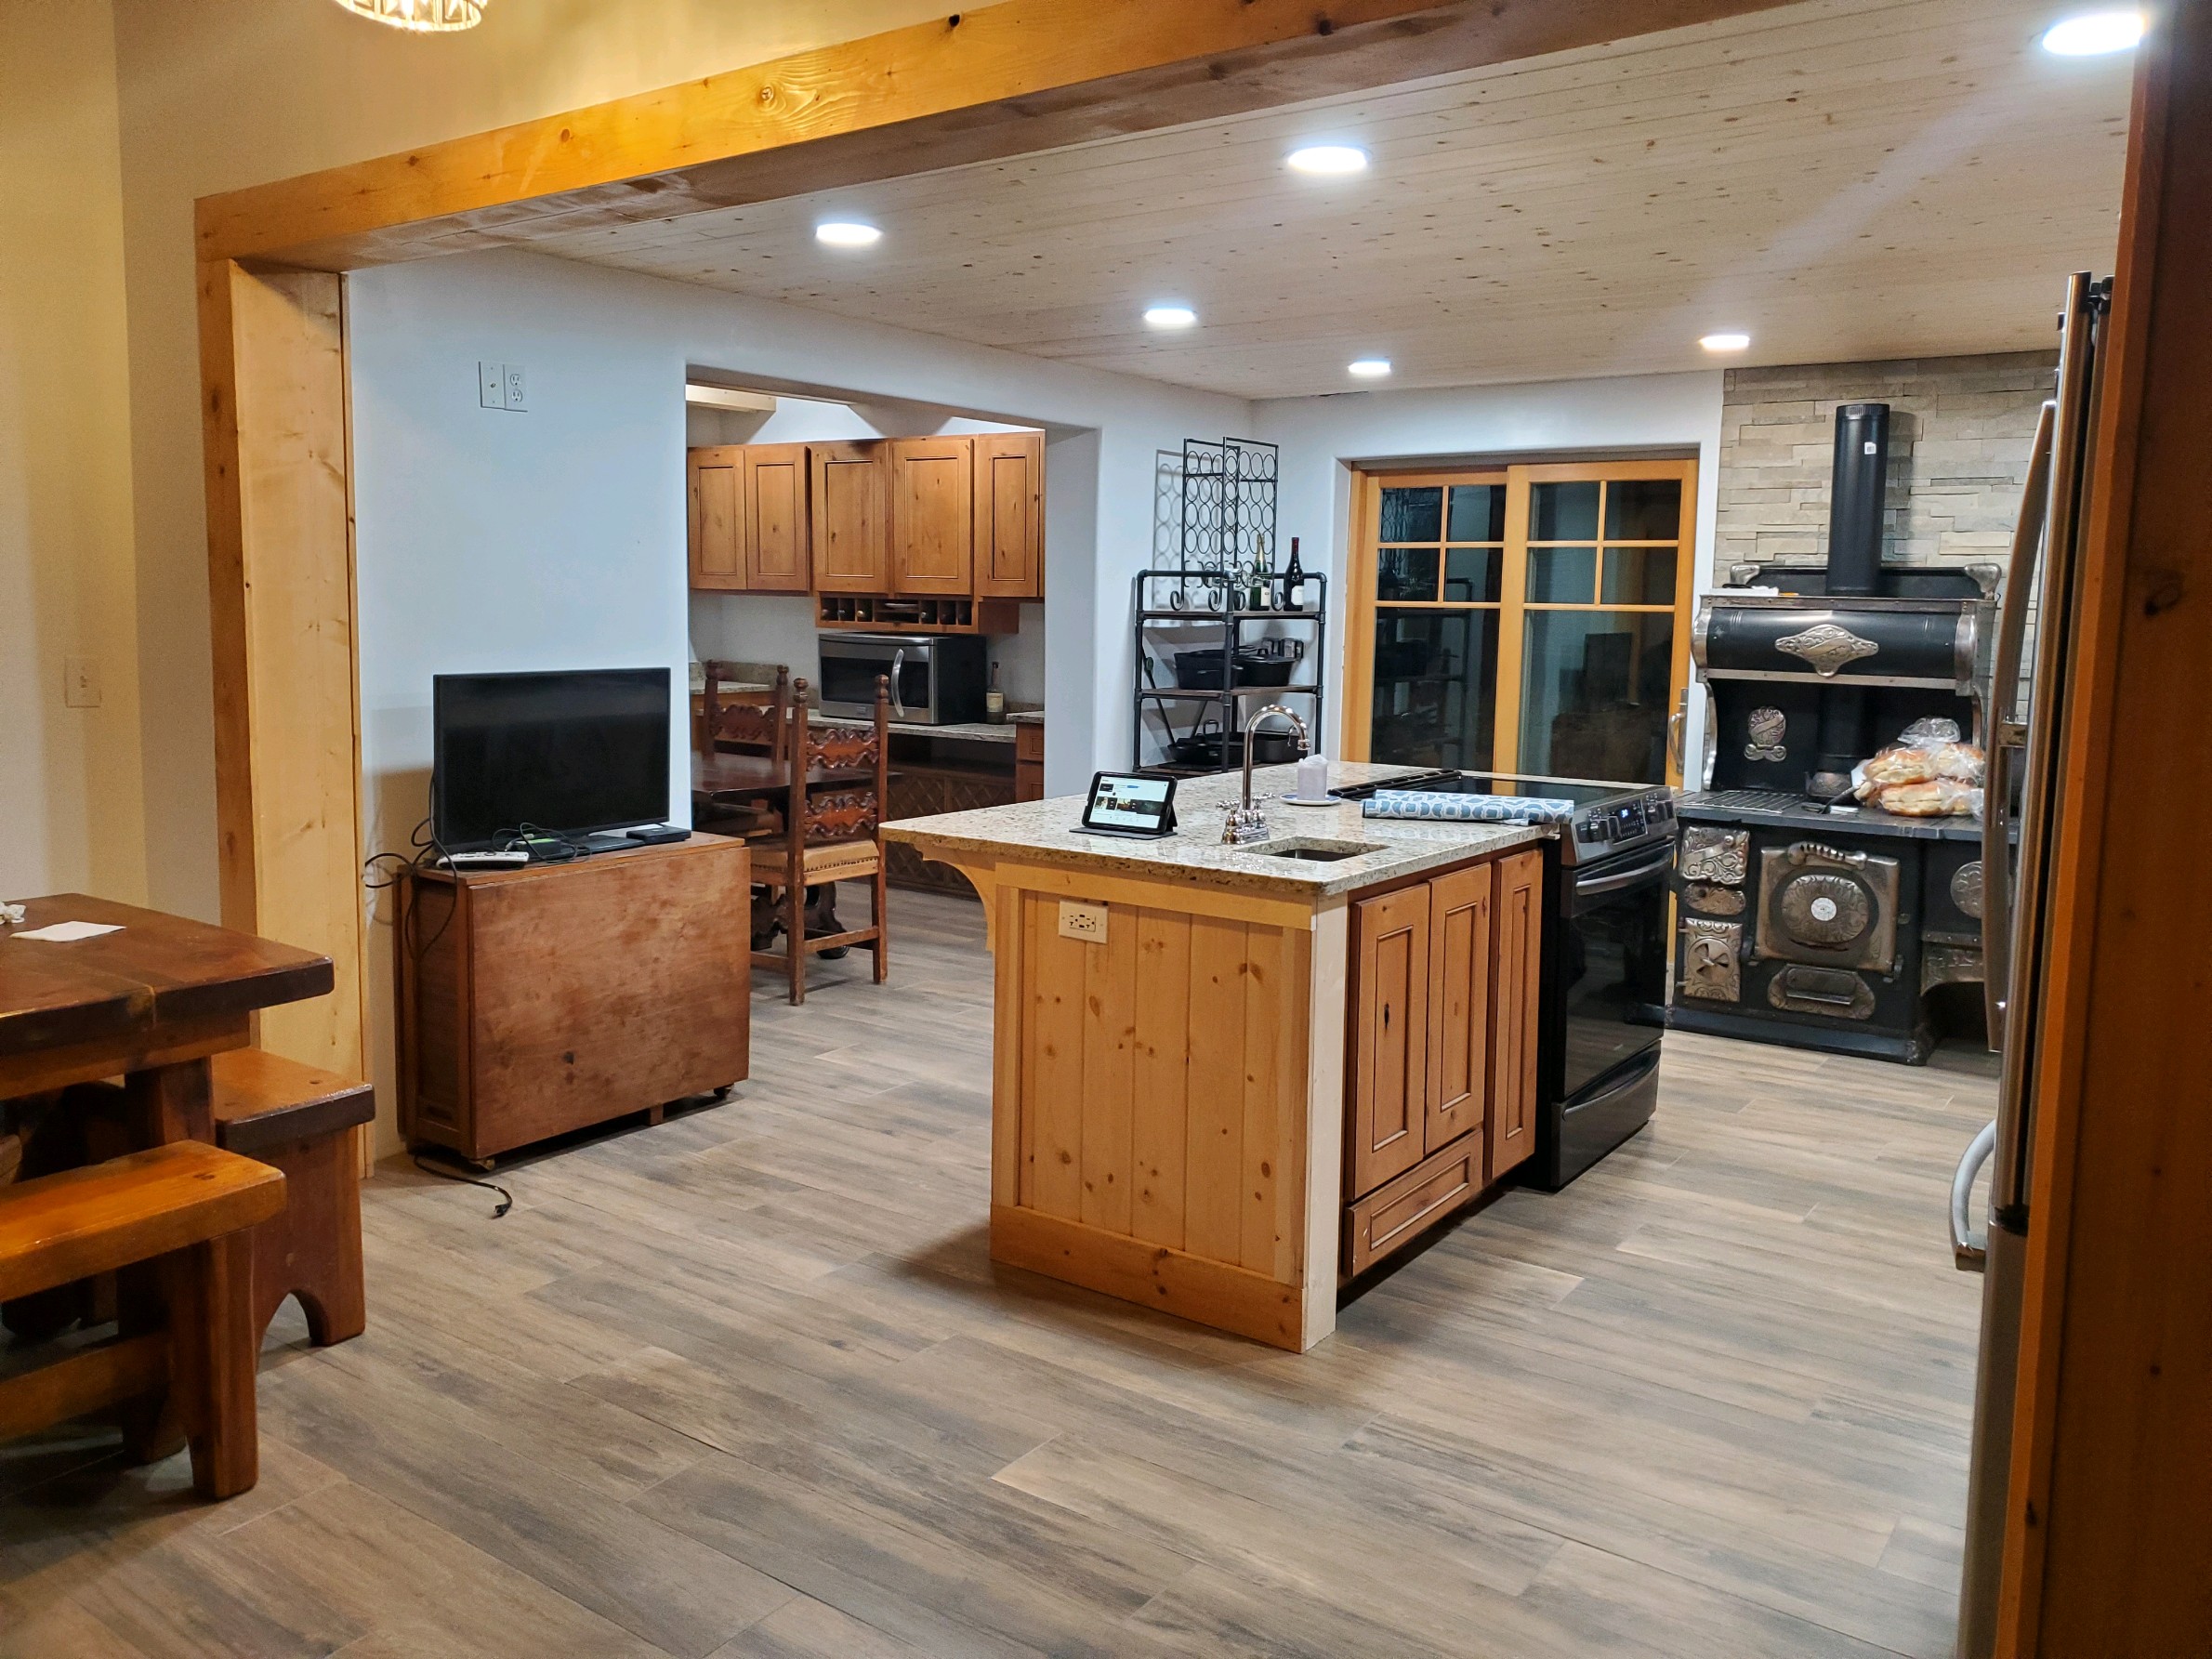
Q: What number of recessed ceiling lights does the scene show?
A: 6